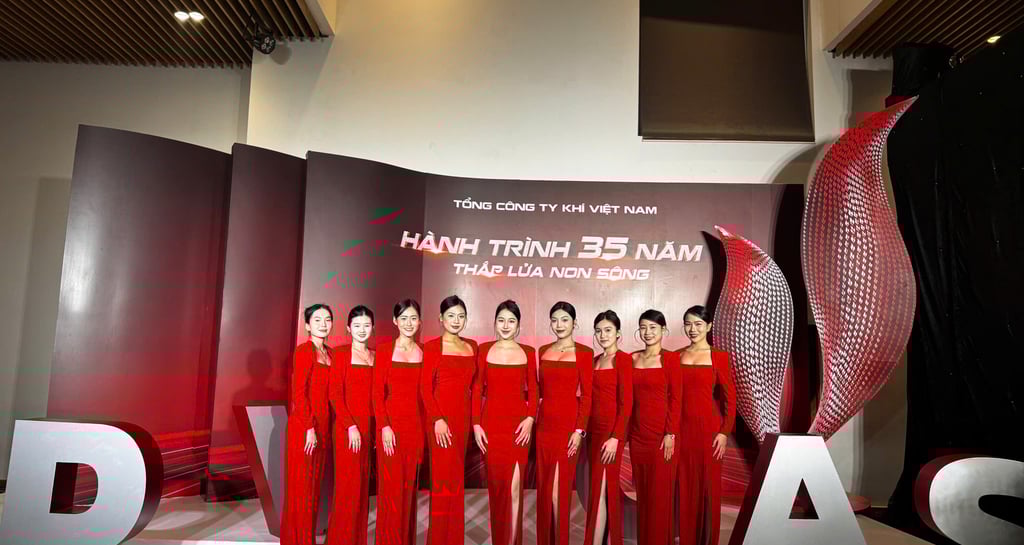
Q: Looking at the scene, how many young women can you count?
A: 9